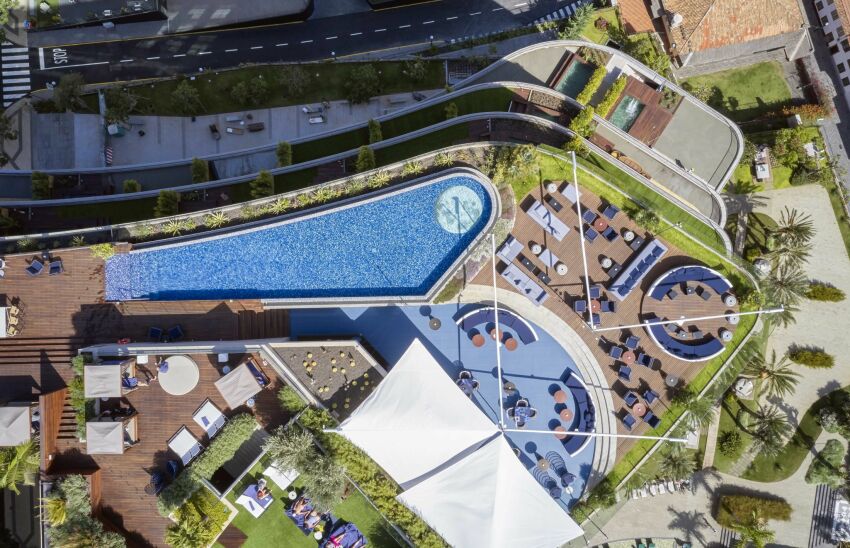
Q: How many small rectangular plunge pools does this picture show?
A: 2